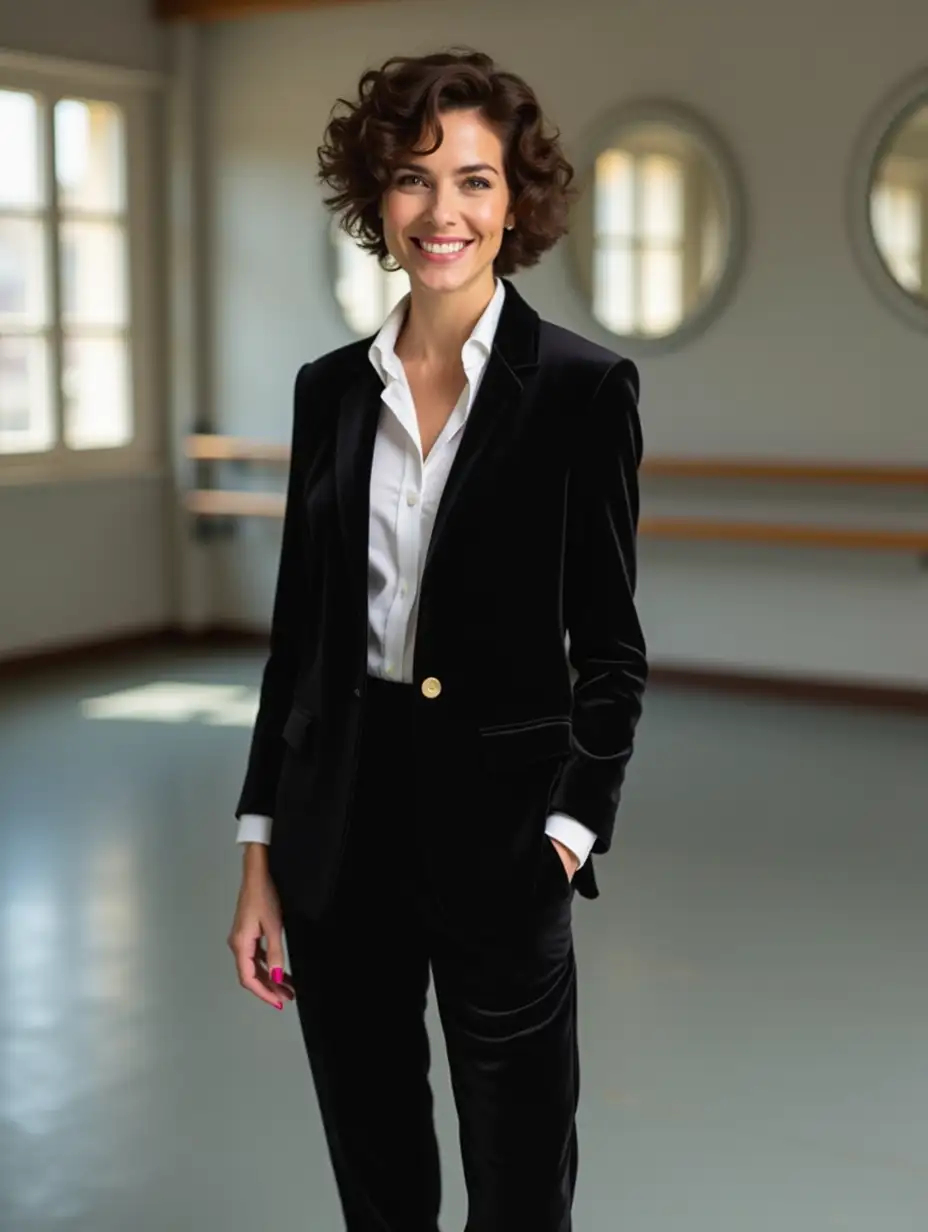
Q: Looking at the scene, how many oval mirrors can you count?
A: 3